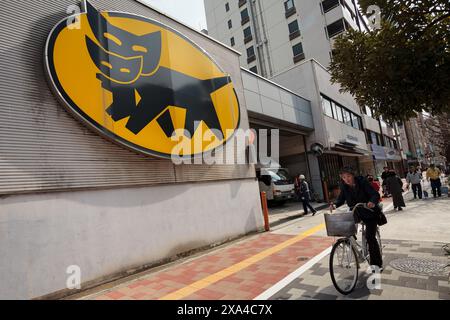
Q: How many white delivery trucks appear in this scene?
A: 1